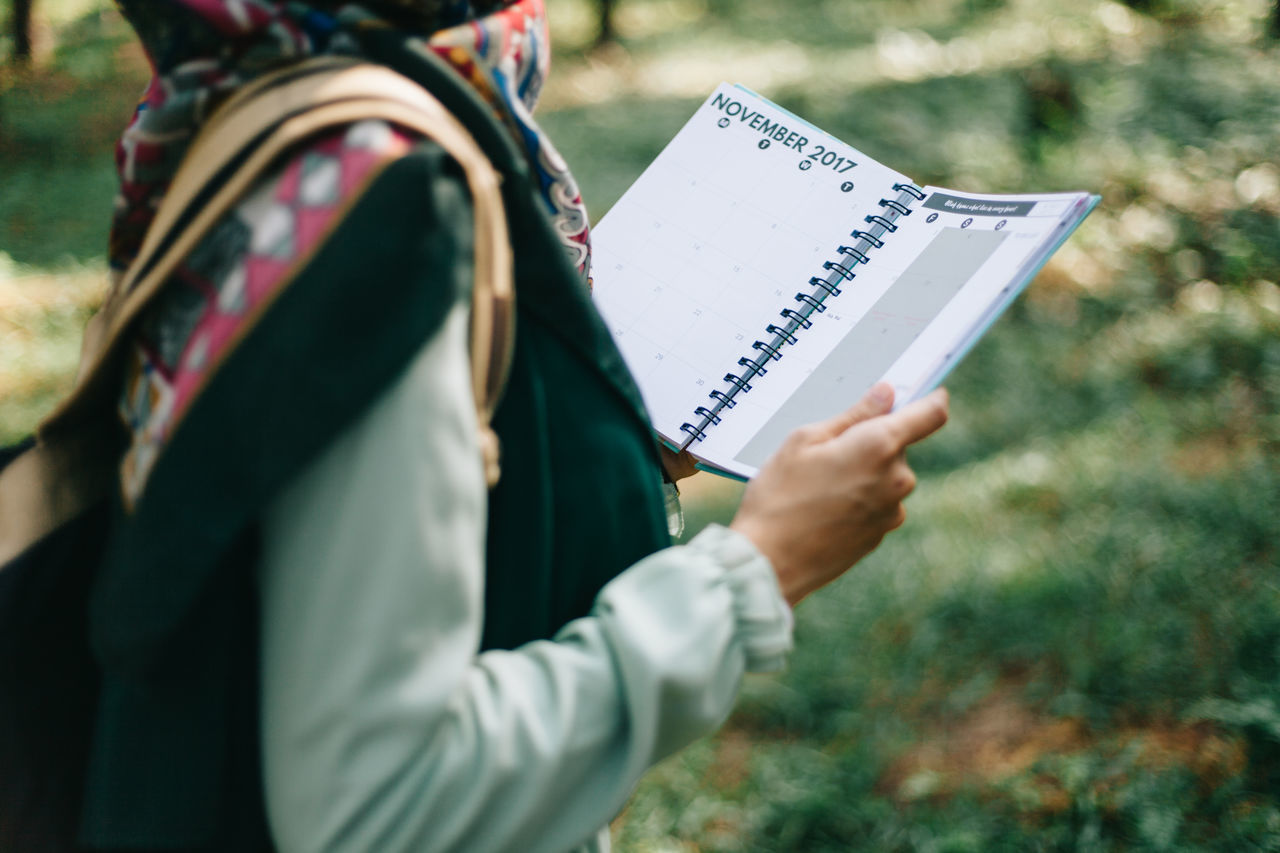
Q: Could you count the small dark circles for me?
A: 7